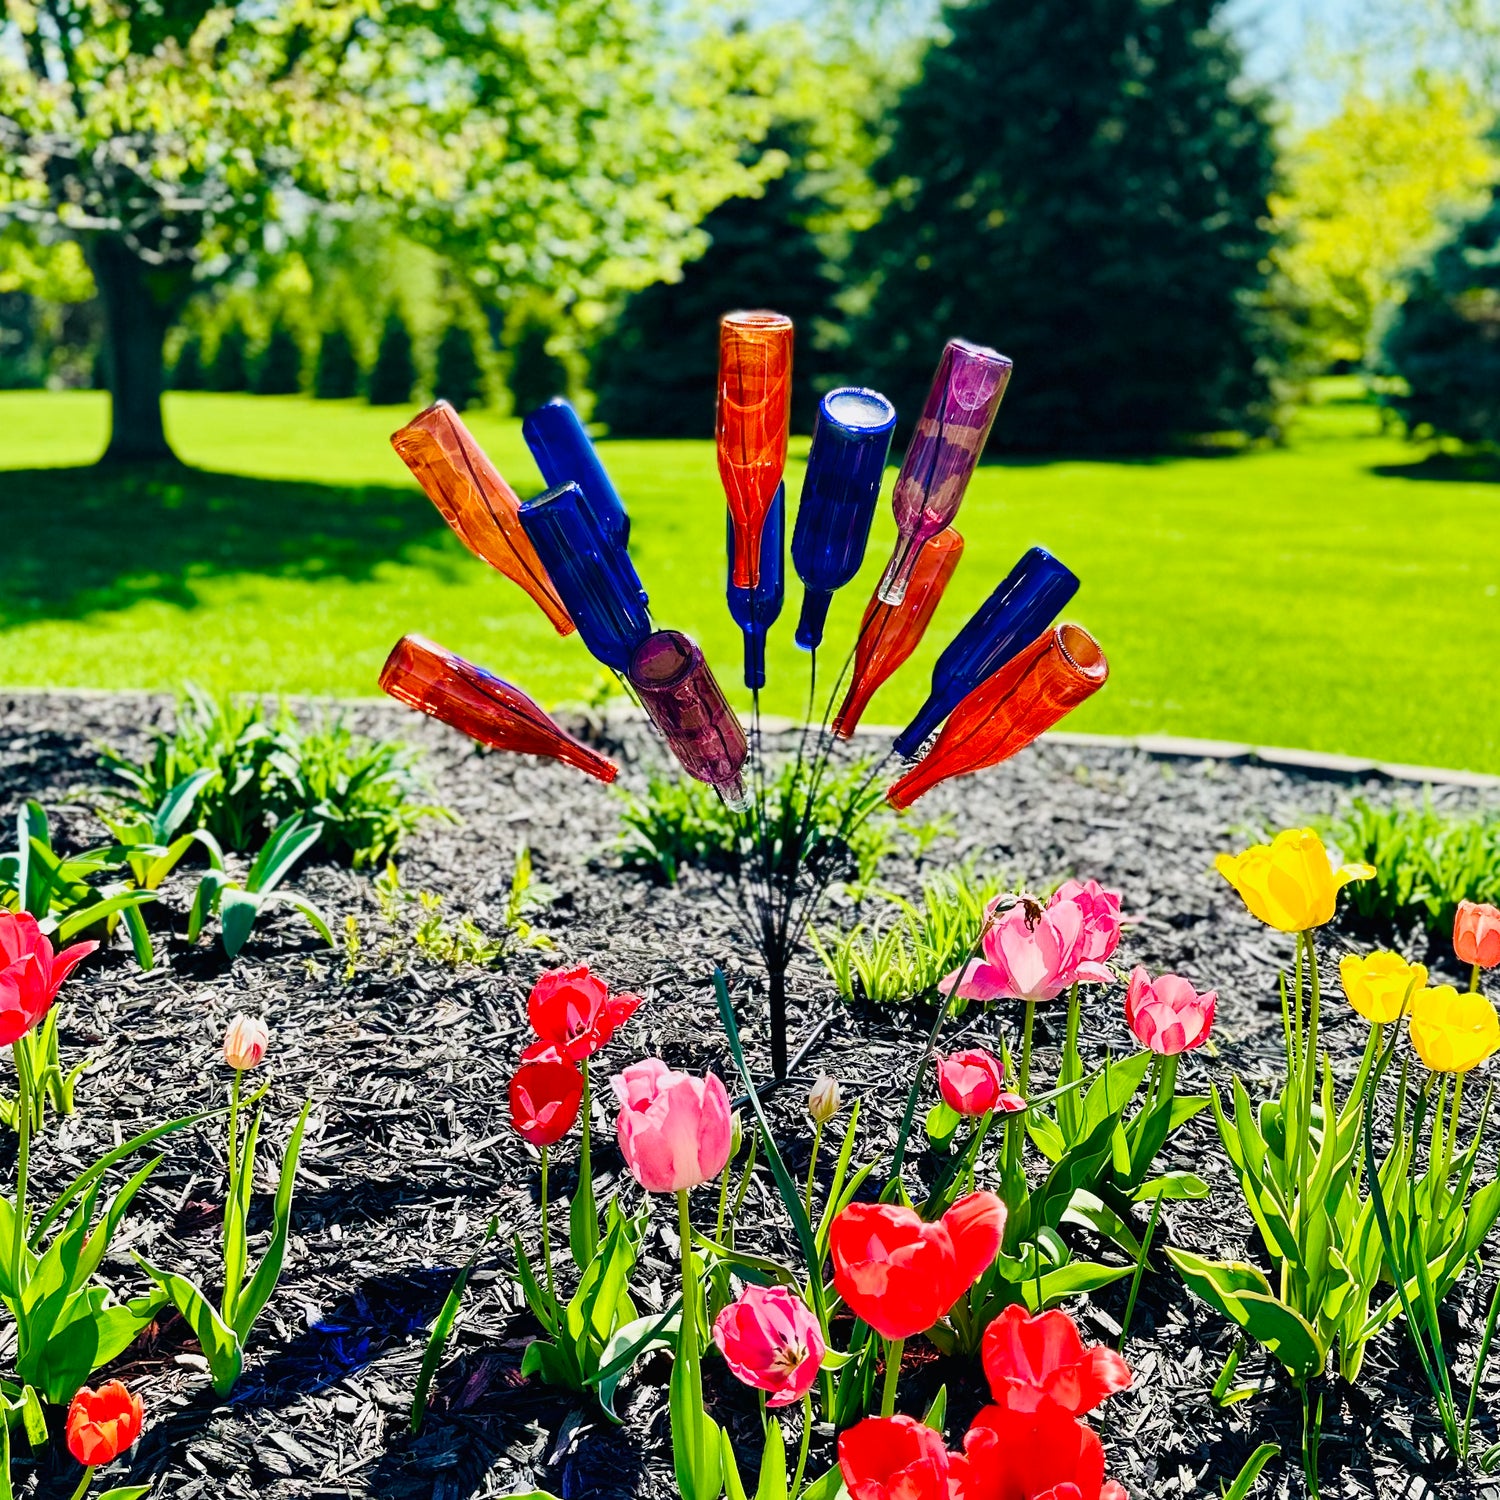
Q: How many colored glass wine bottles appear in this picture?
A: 12